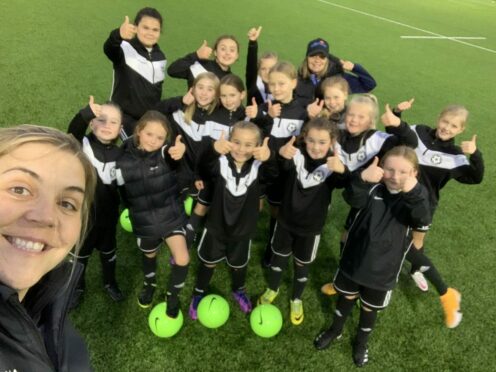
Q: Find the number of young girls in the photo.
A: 14